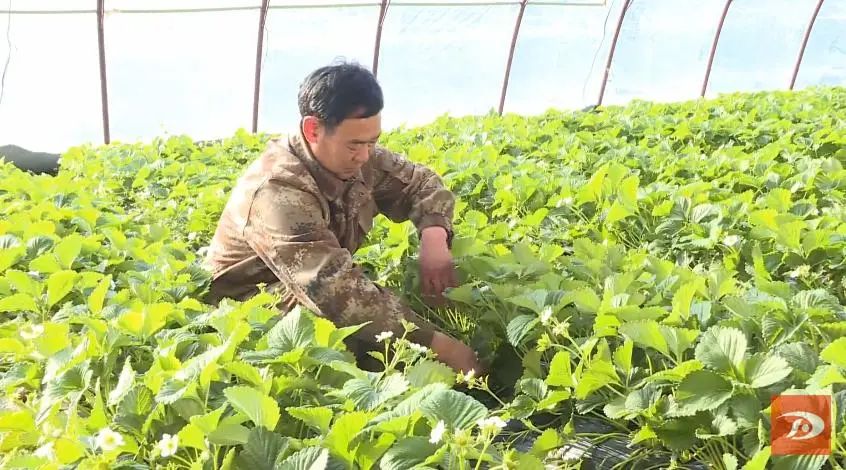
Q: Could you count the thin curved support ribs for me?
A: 7